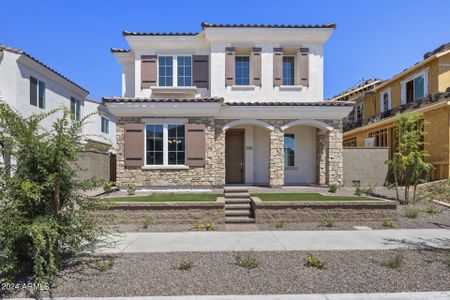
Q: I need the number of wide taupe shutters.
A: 4